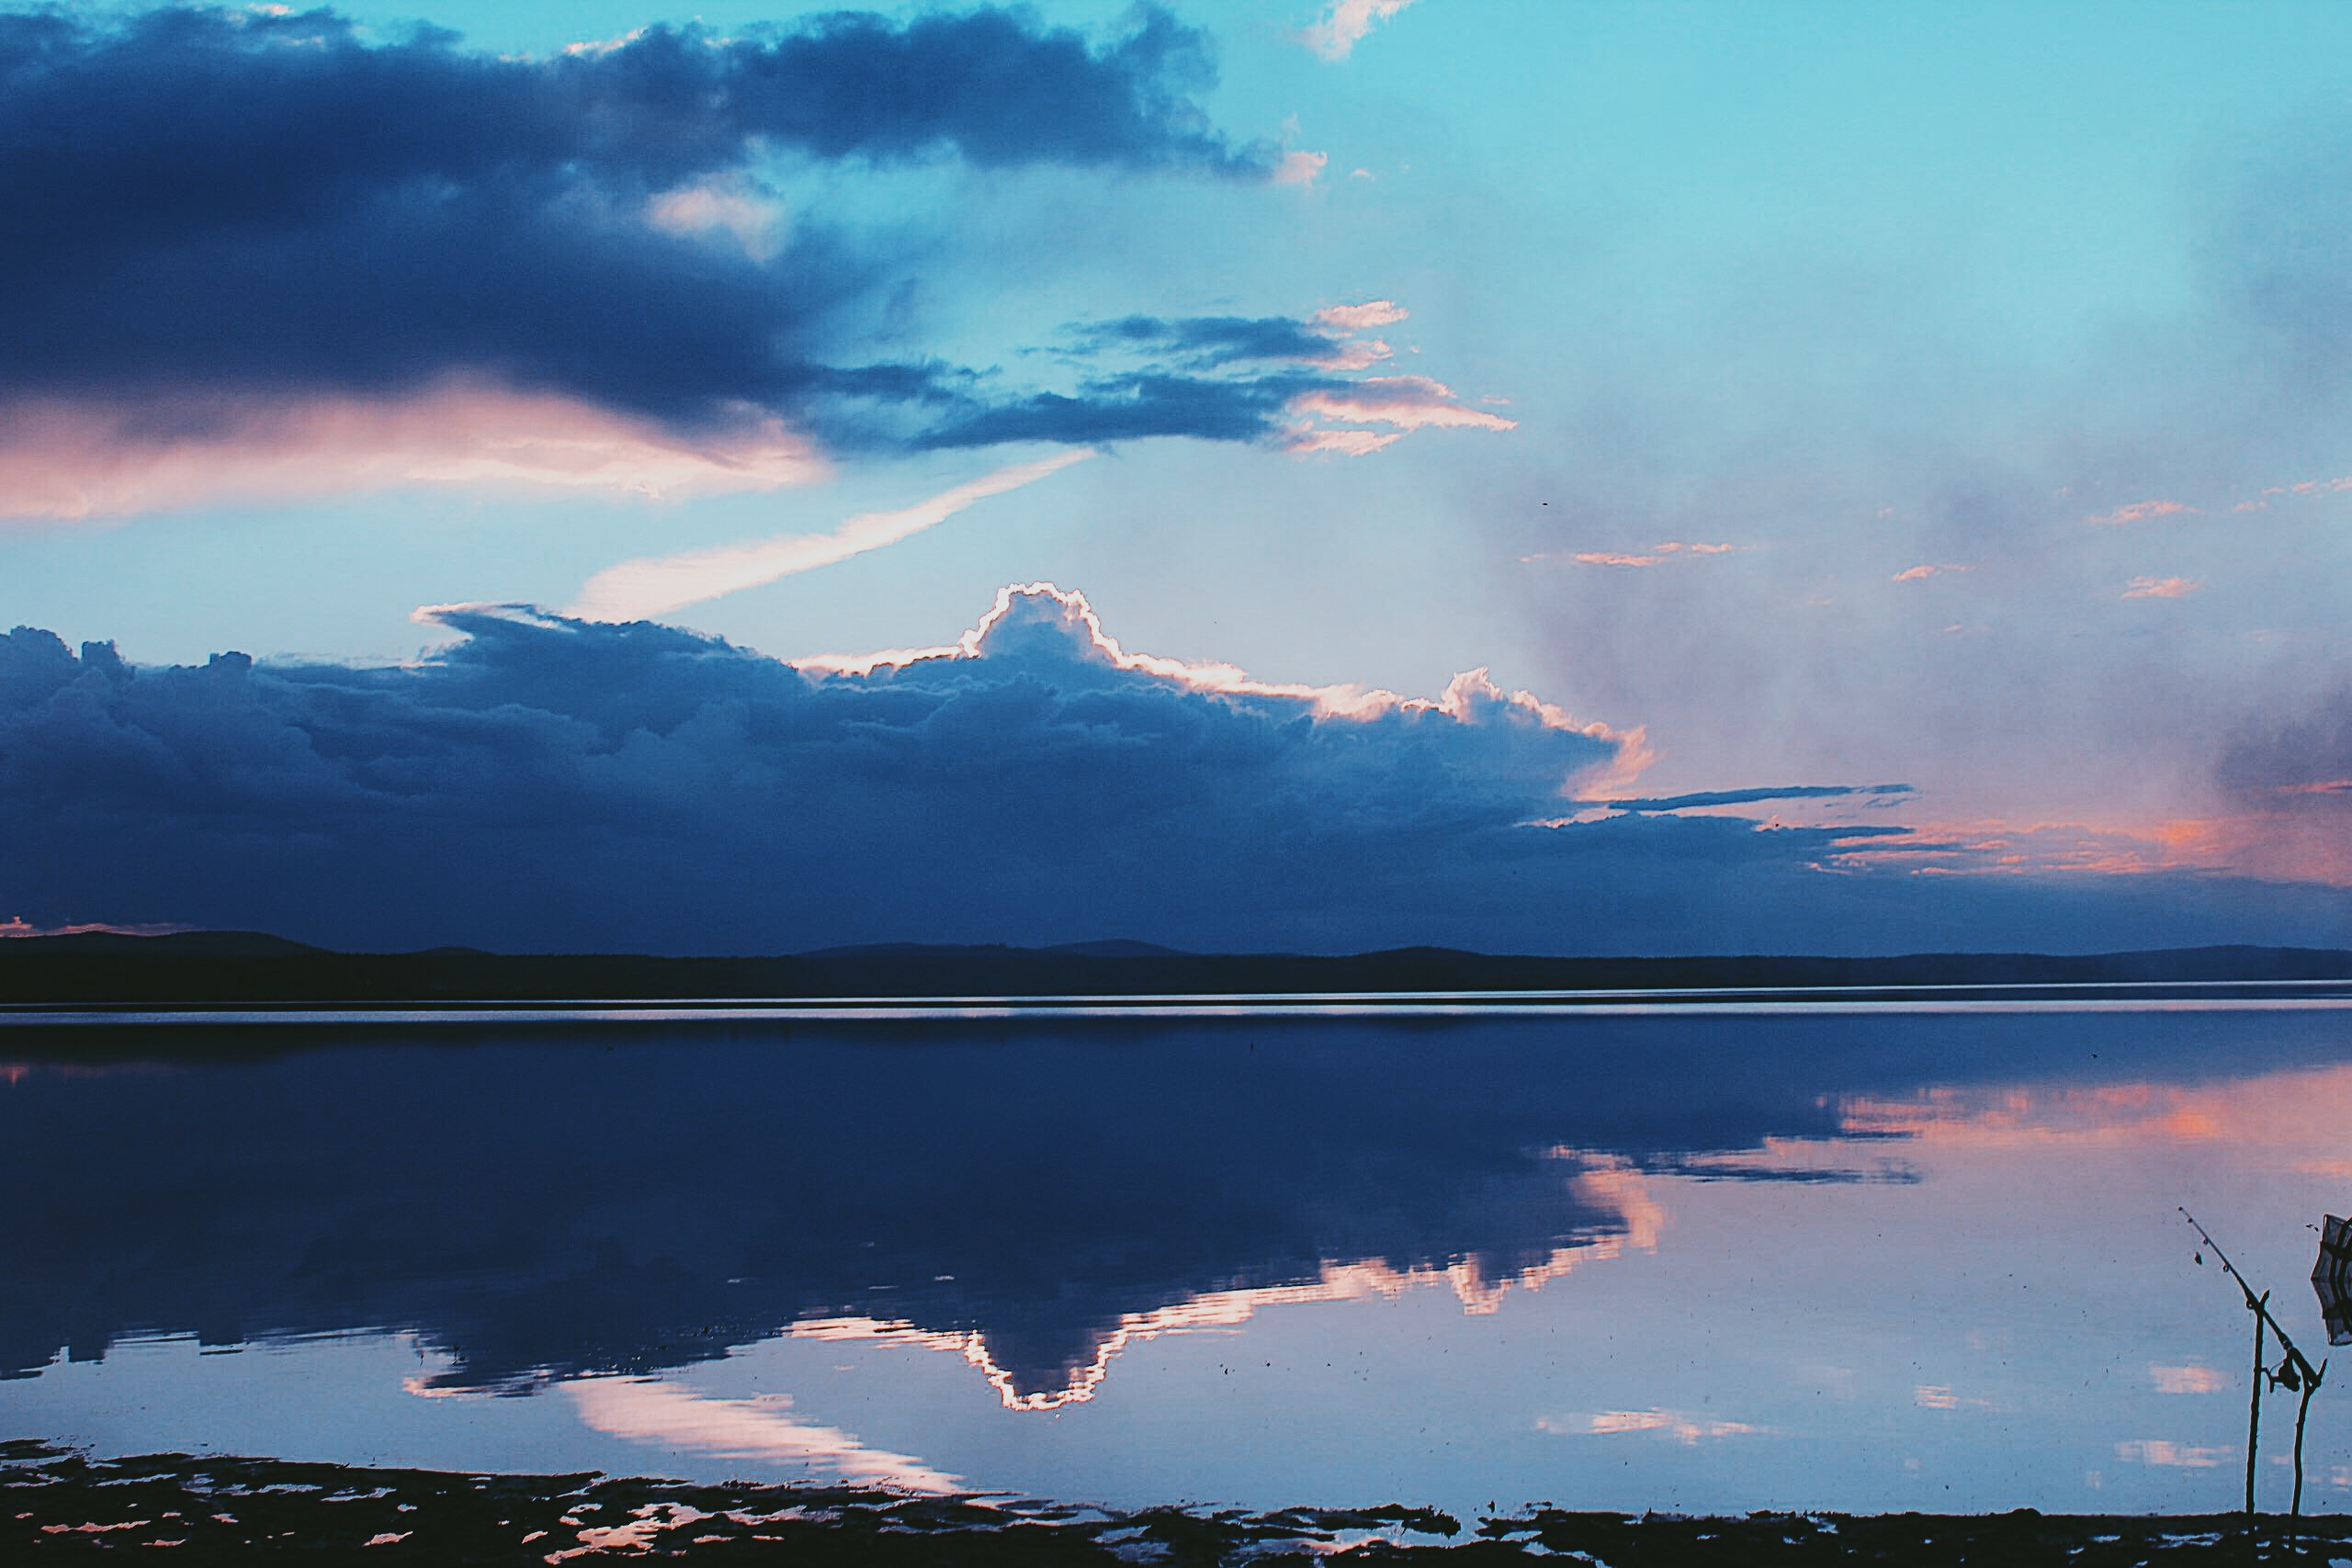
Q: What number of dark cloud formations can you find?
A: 2